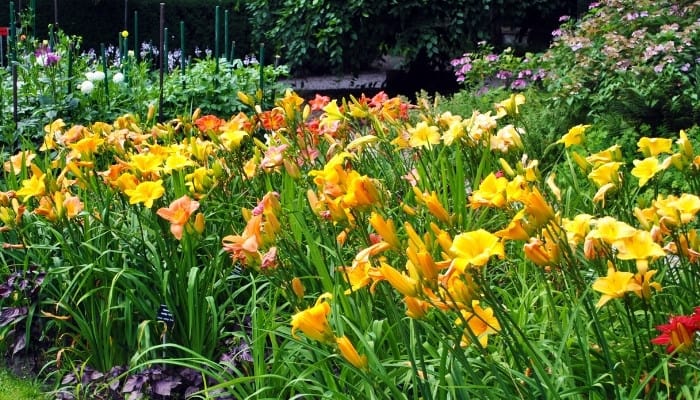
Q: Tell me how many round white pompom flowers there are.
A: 4